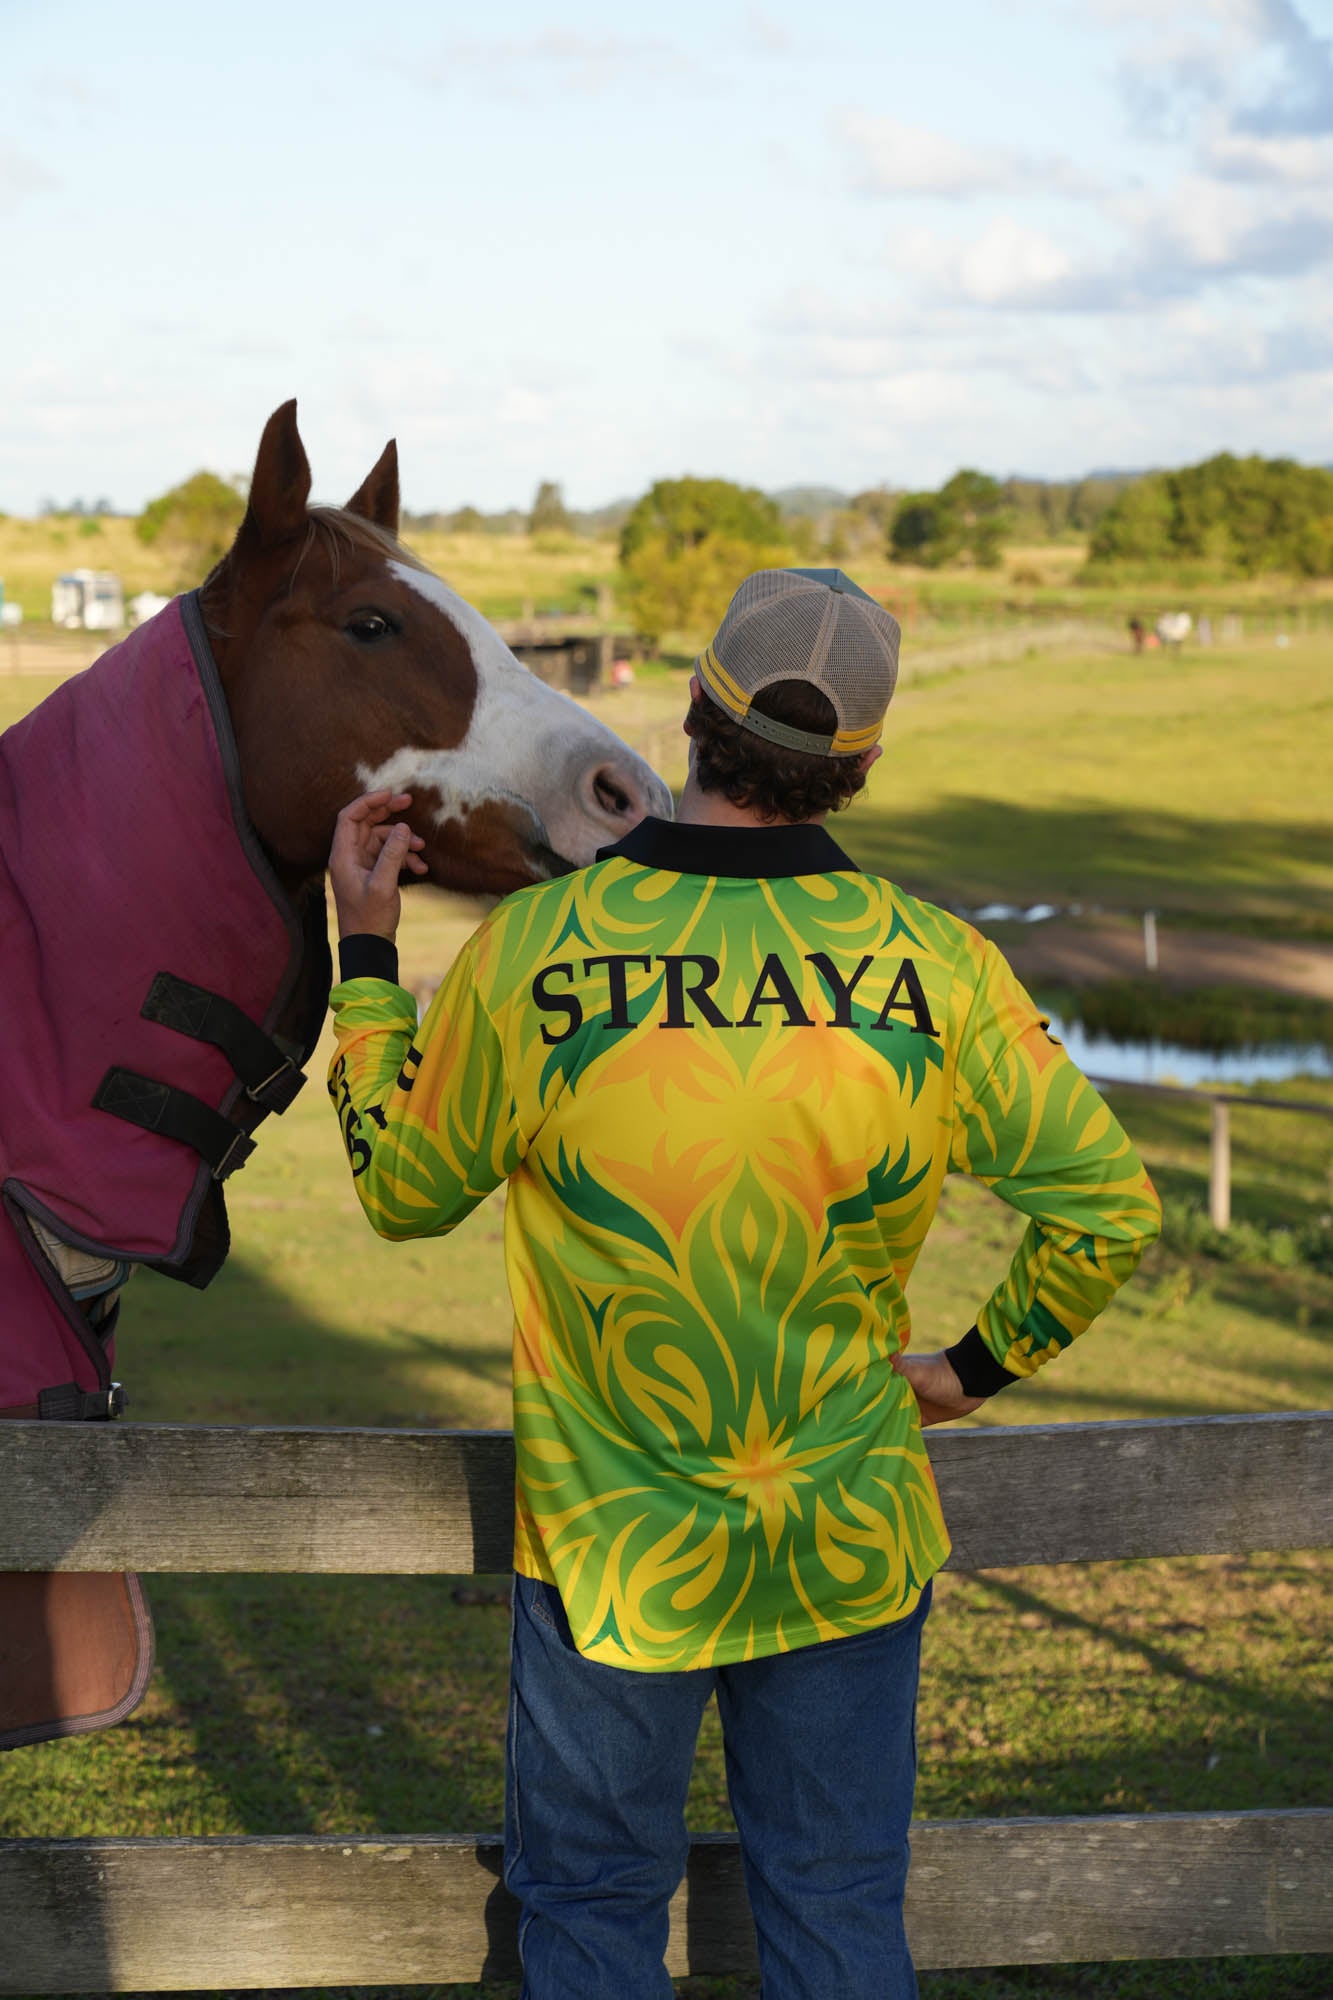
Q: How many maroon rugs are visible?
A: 1